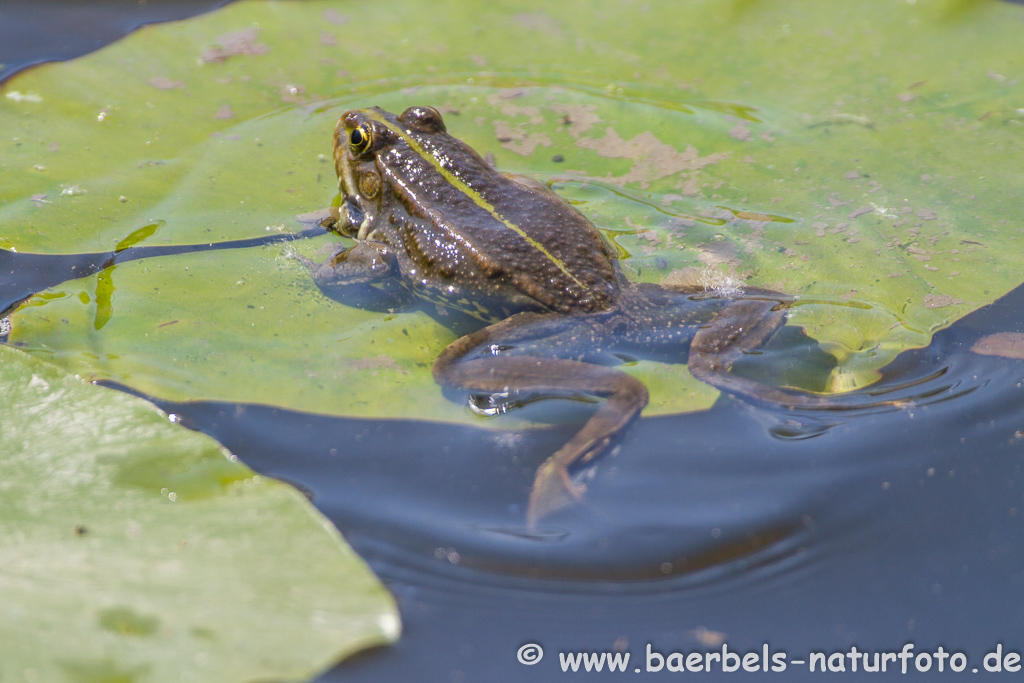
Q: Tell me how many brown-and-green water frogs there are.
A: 1